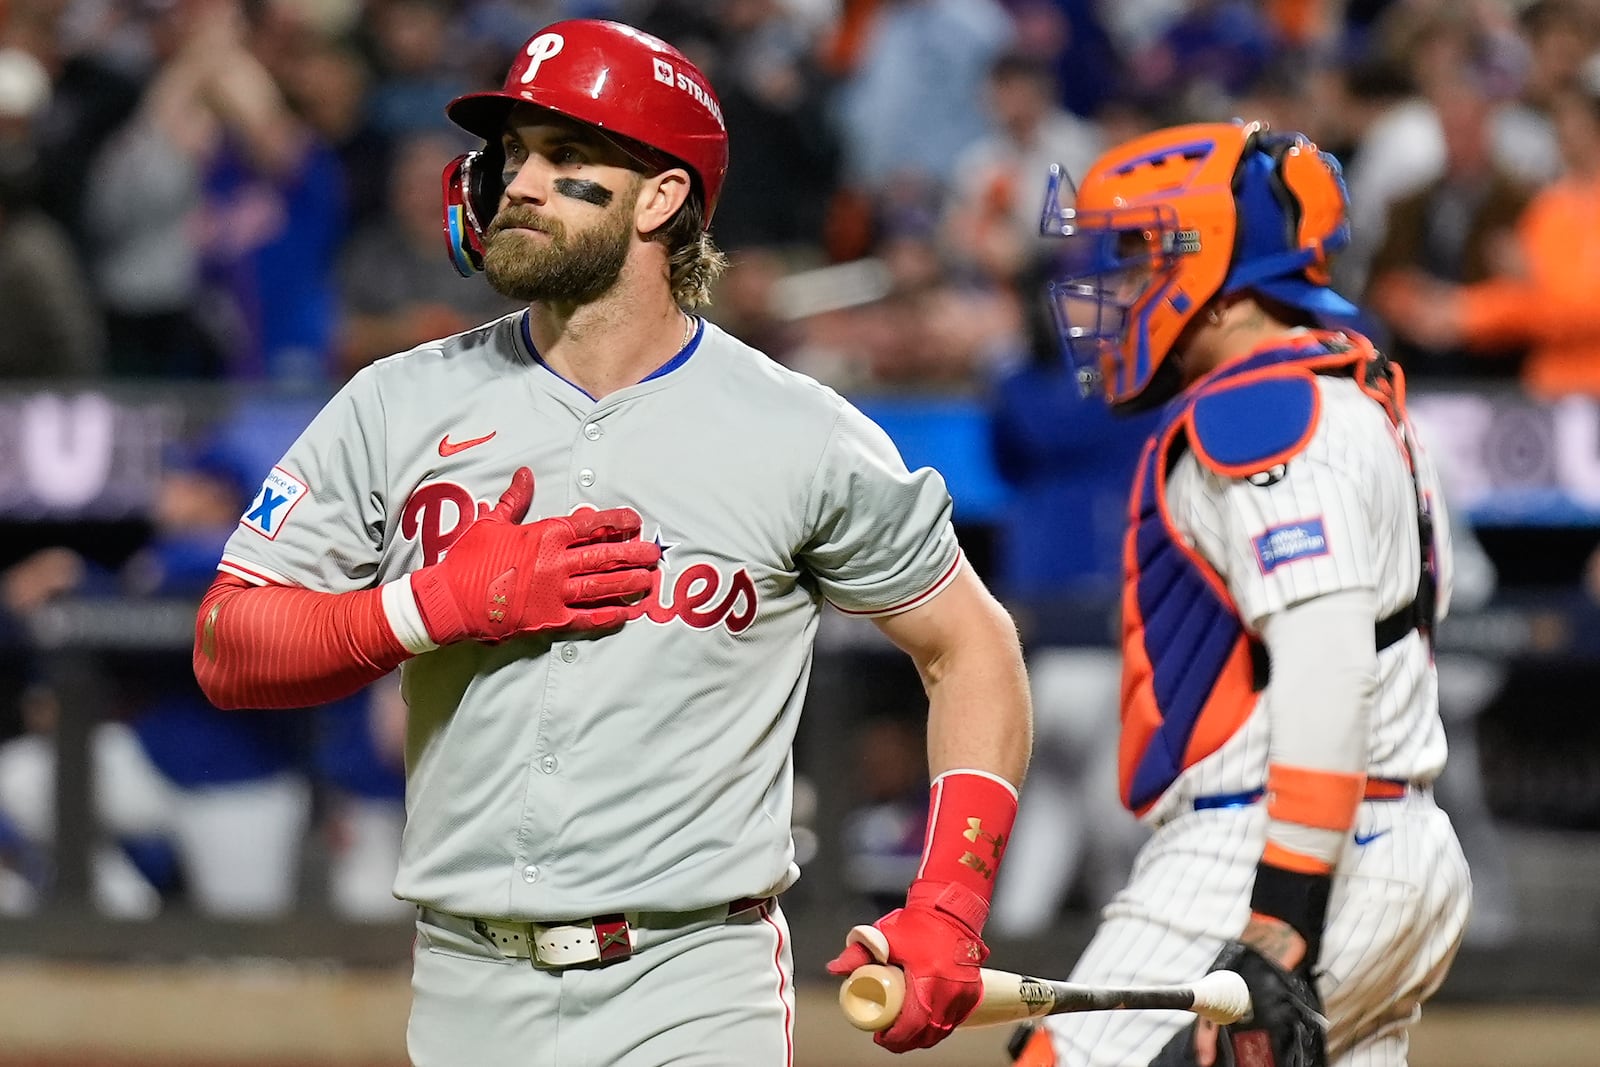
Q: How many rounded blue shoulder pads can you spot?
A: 1